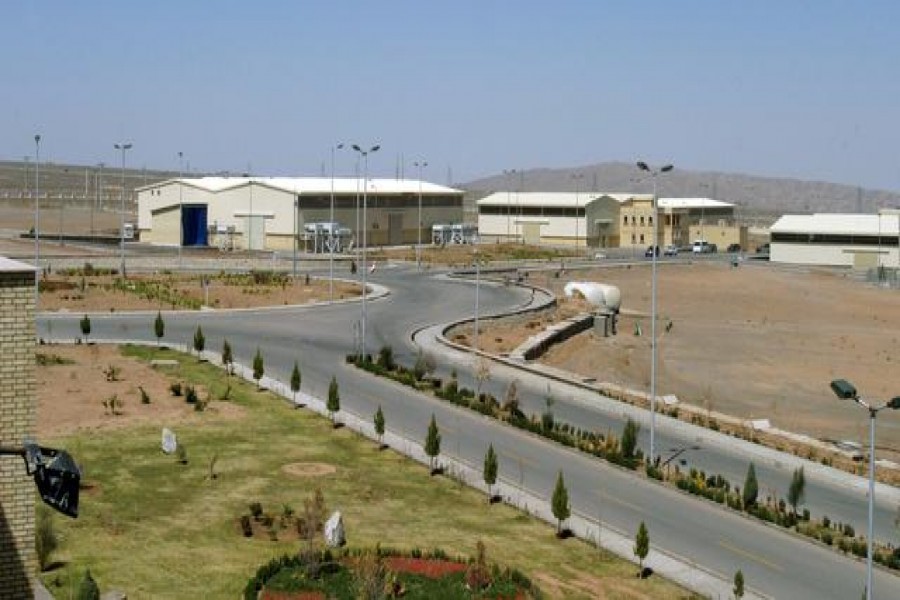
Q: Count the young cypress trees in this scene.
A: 13